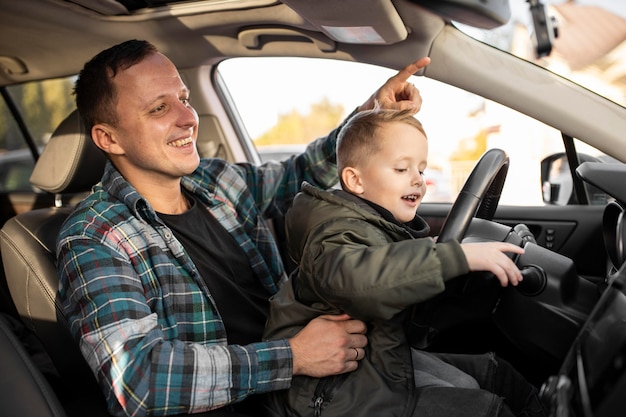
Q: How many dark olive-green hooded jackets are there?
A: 1